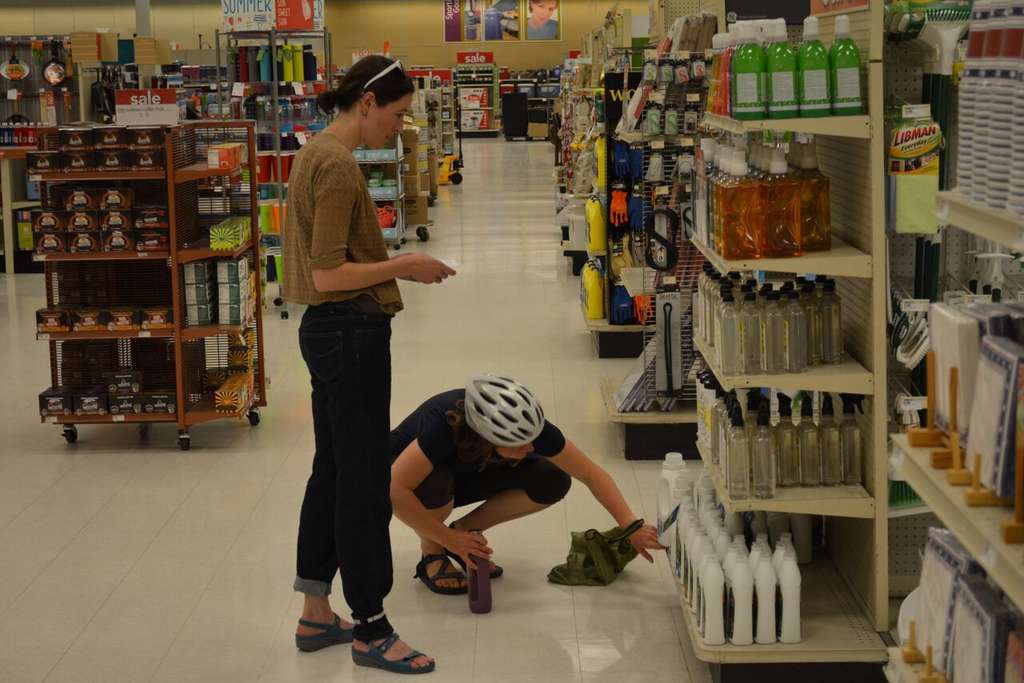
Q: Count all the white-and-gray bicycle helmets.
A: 1